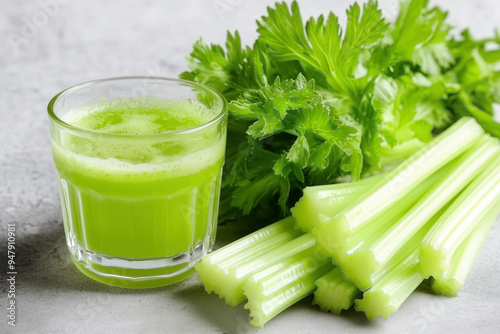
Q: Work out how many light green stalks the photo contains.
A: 9